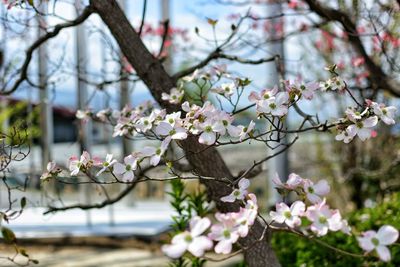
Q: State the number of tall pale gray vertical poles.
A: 5